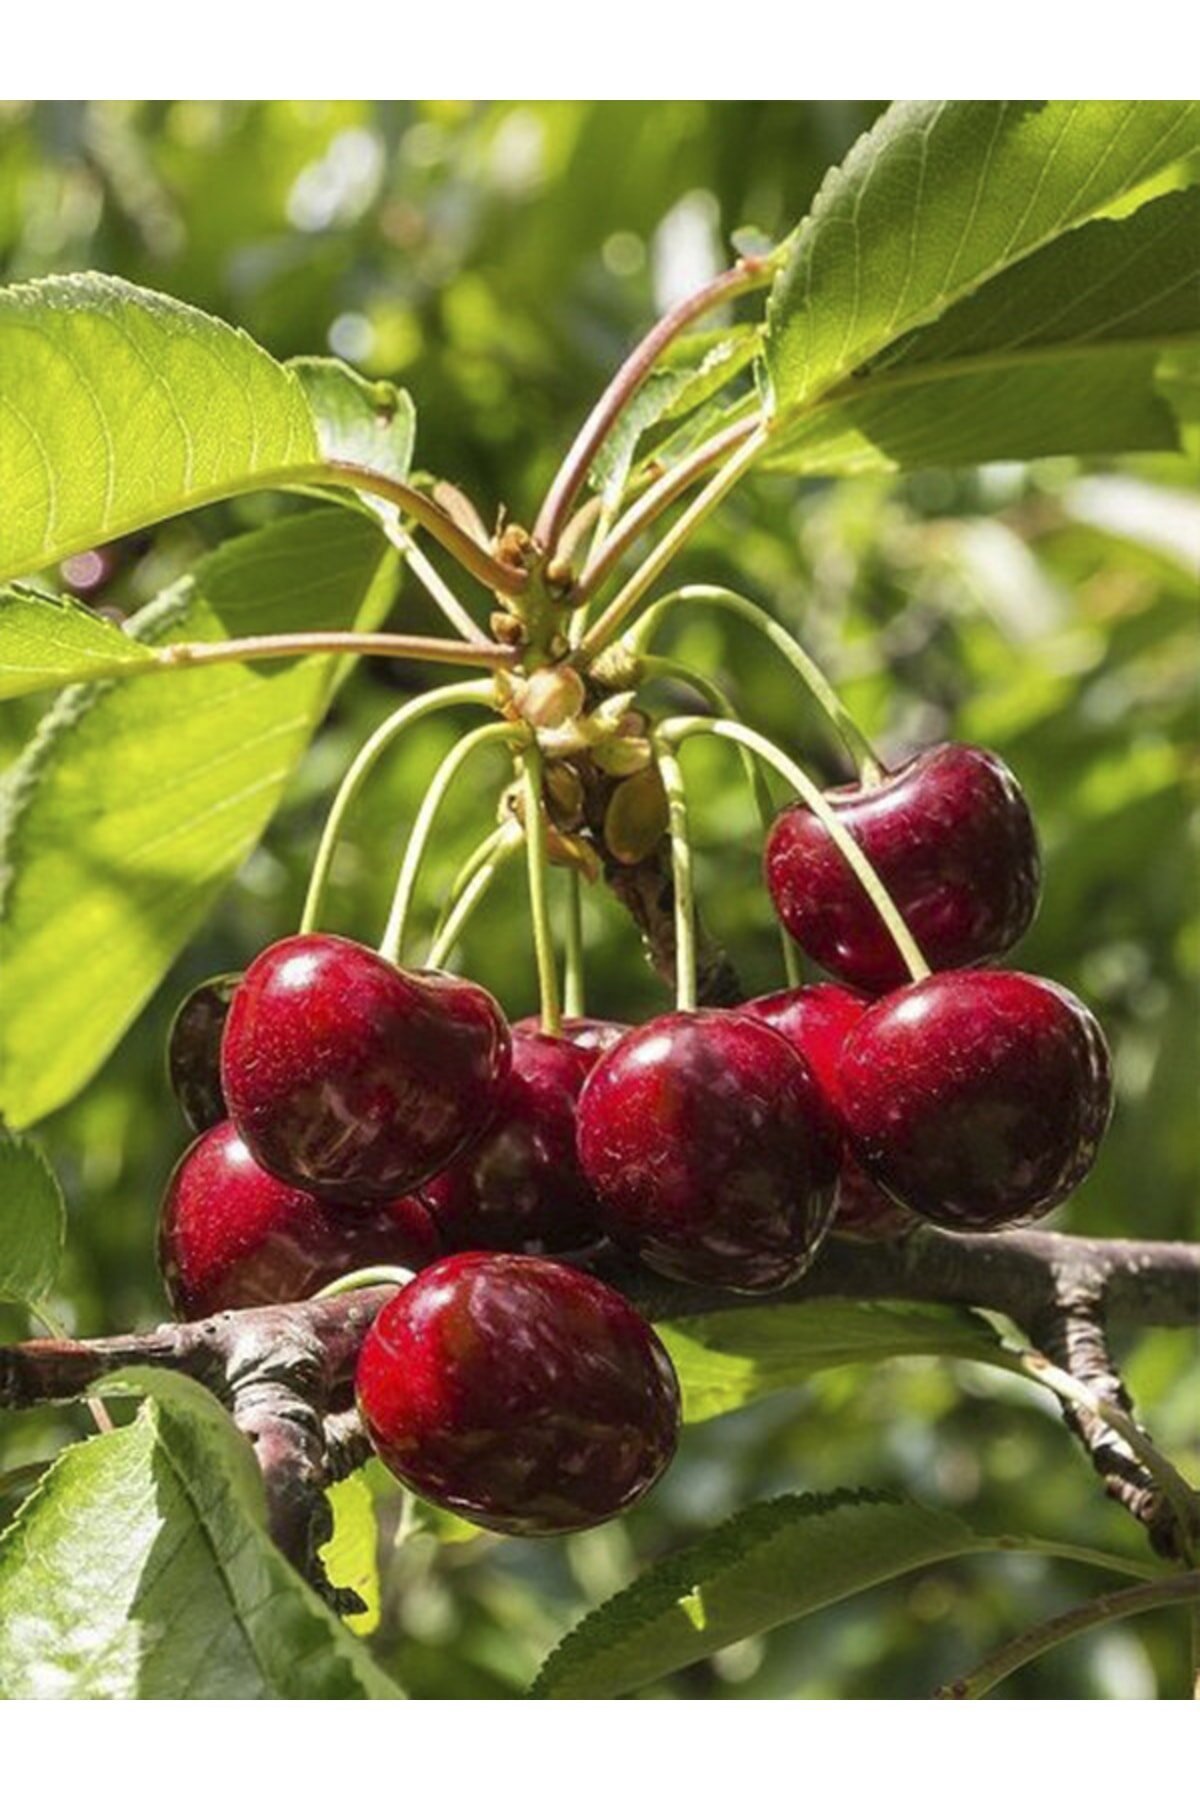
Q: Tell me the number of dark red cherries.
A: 9